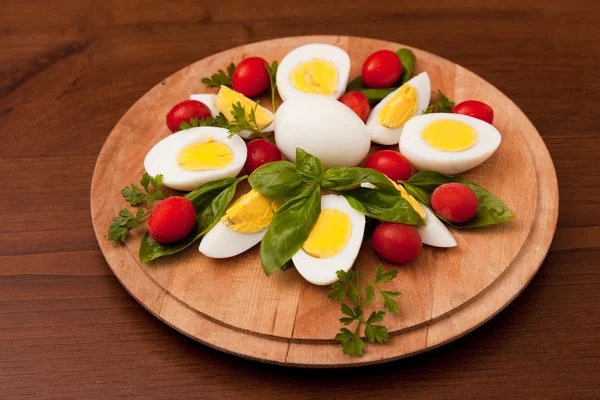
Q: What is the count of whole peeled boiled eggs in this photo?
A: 1